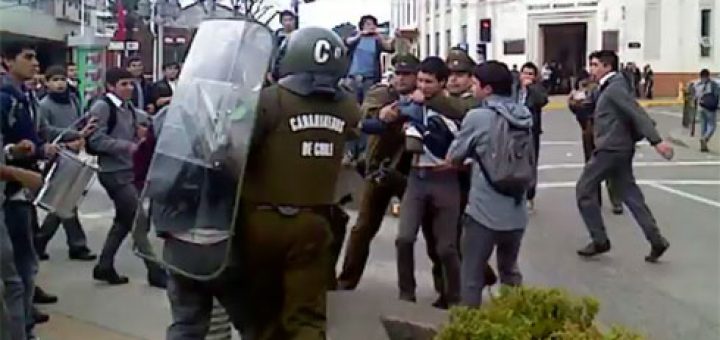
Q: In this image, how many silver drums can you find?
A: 1